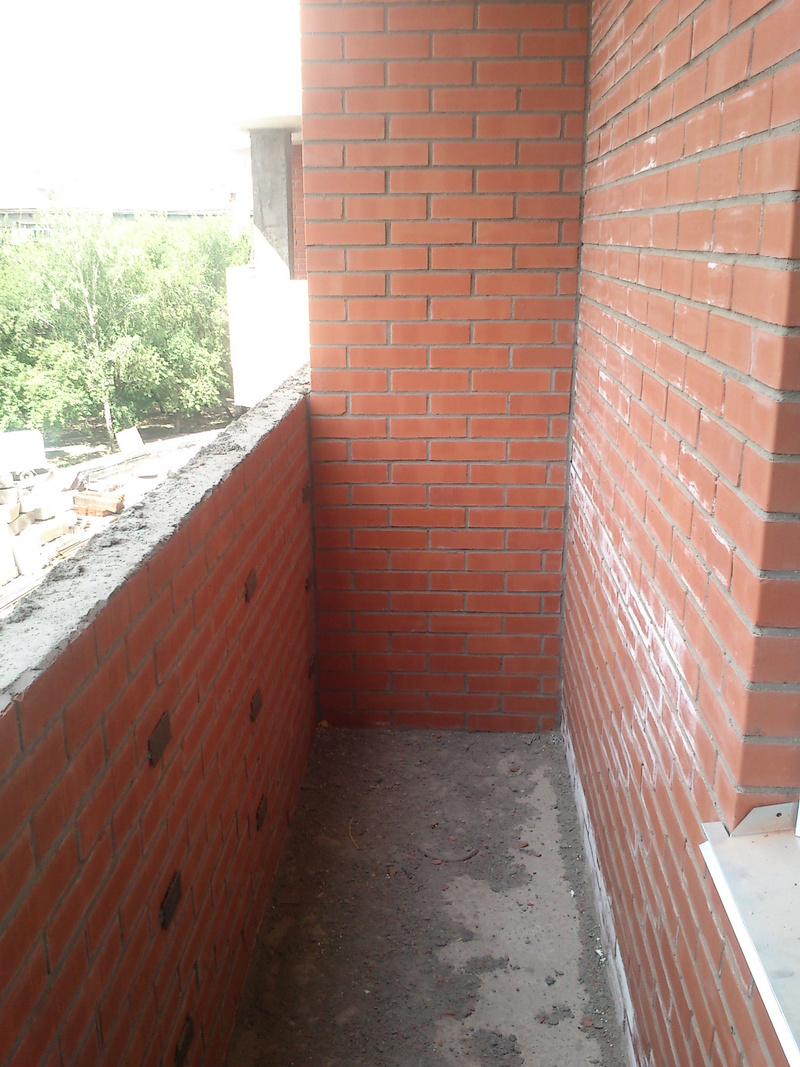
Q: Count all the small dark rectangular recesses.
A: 9